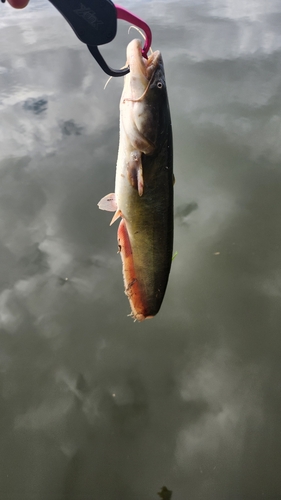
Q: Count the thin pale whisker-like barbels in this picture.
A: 3